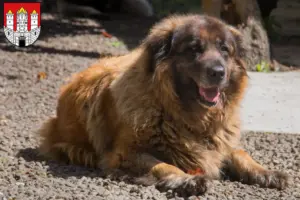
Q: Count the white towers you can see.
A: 3